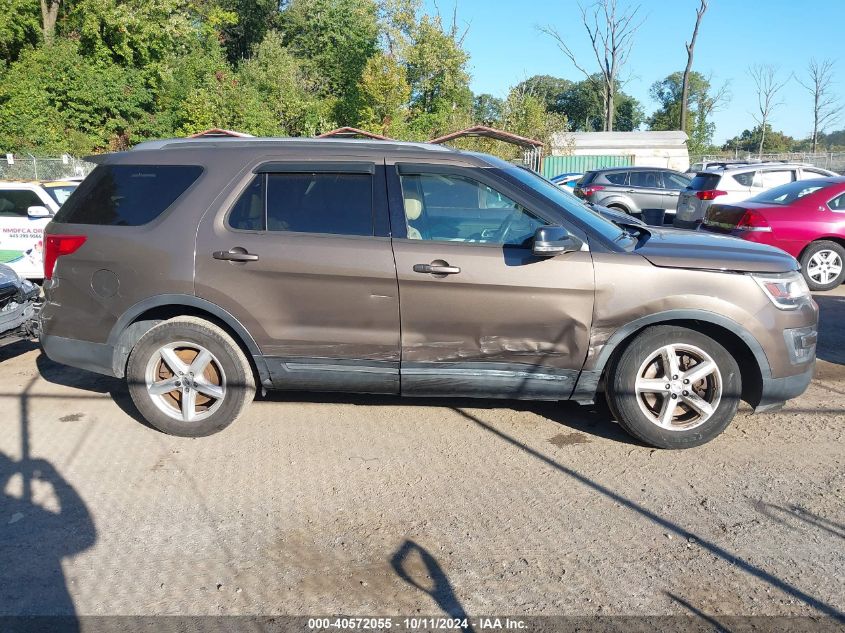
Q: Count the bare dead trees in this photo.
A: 4